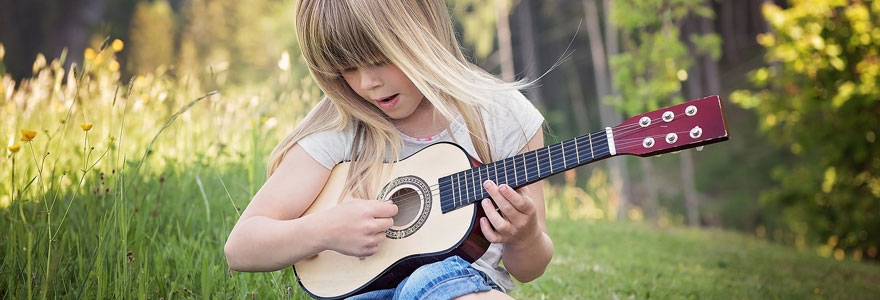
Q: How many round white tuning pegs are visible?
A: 6